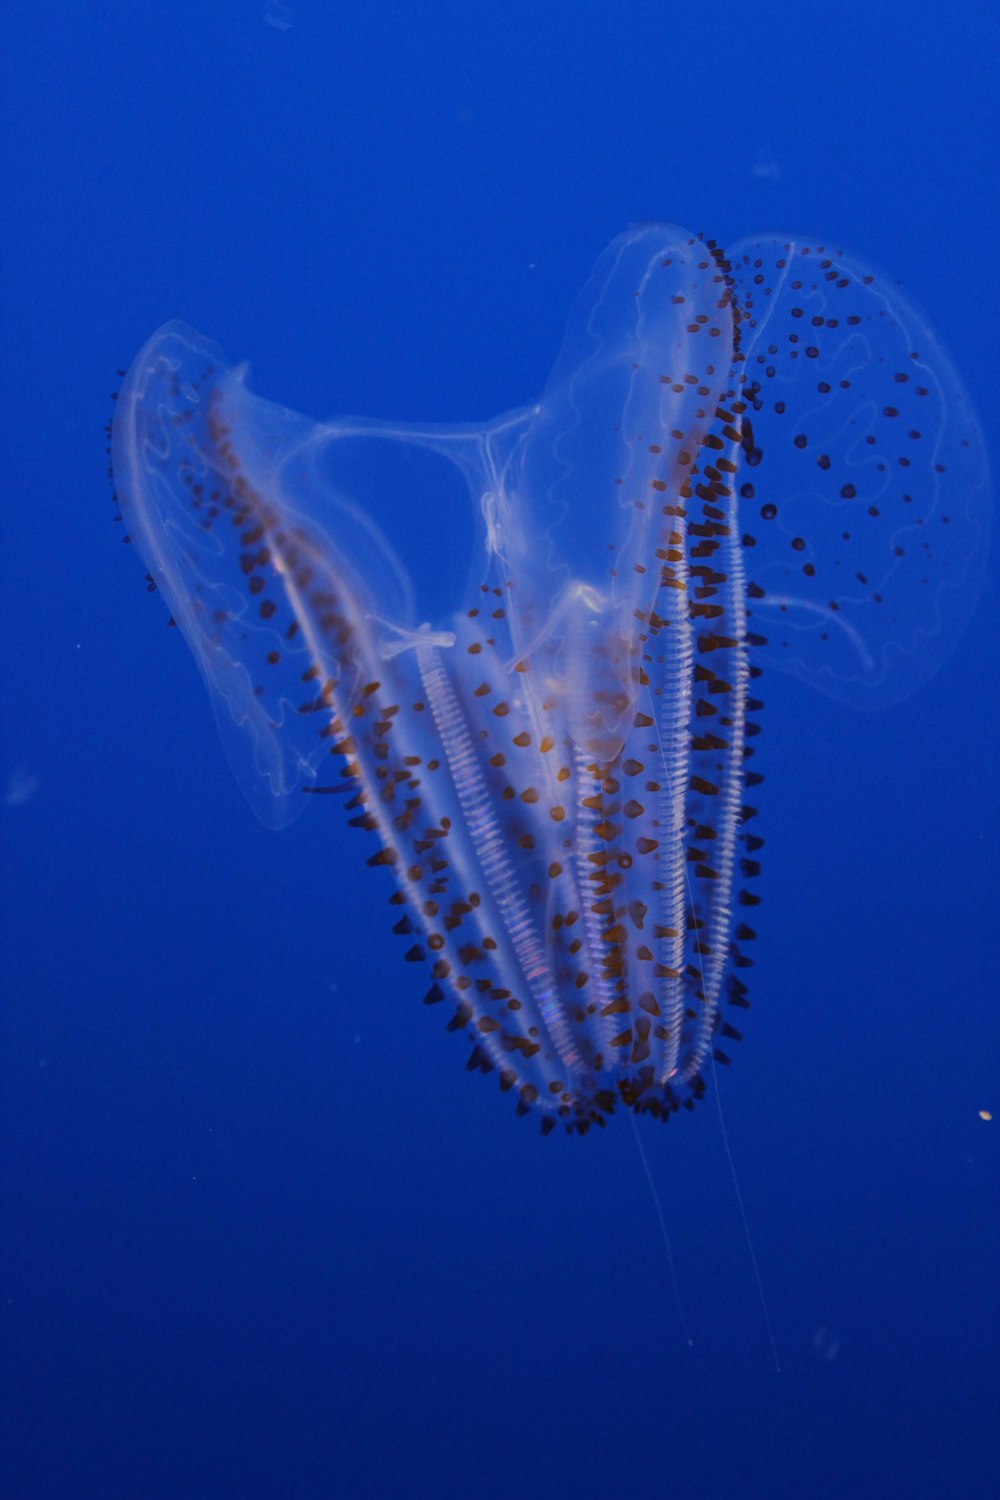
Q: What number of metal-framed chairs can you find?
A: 0